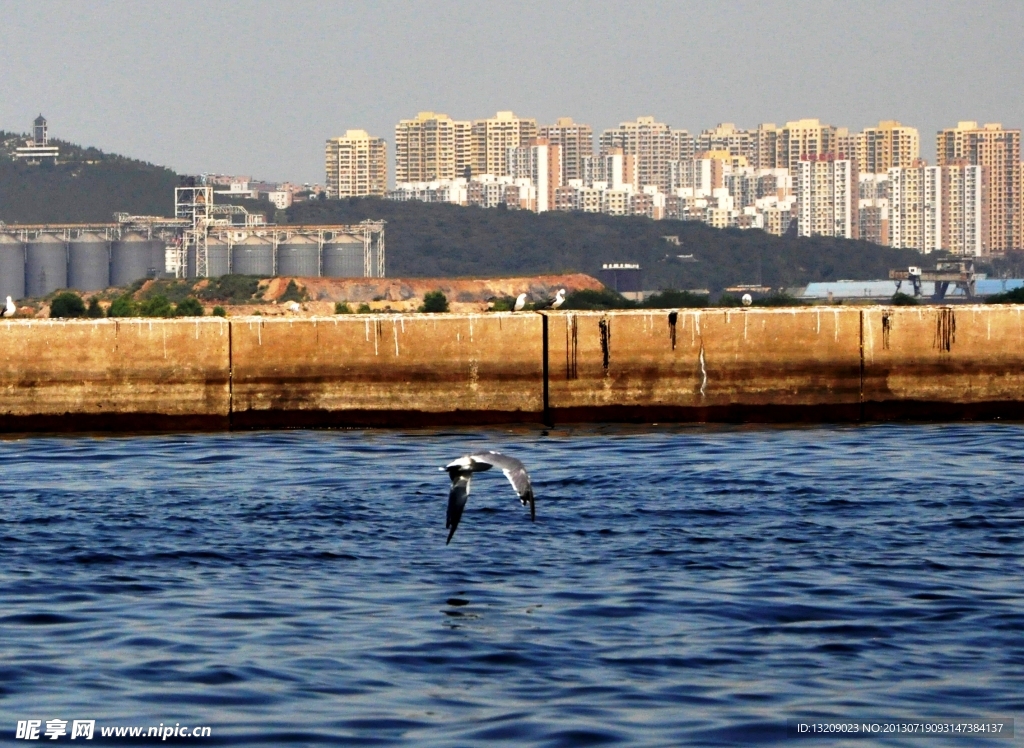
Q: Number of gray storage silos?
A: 8